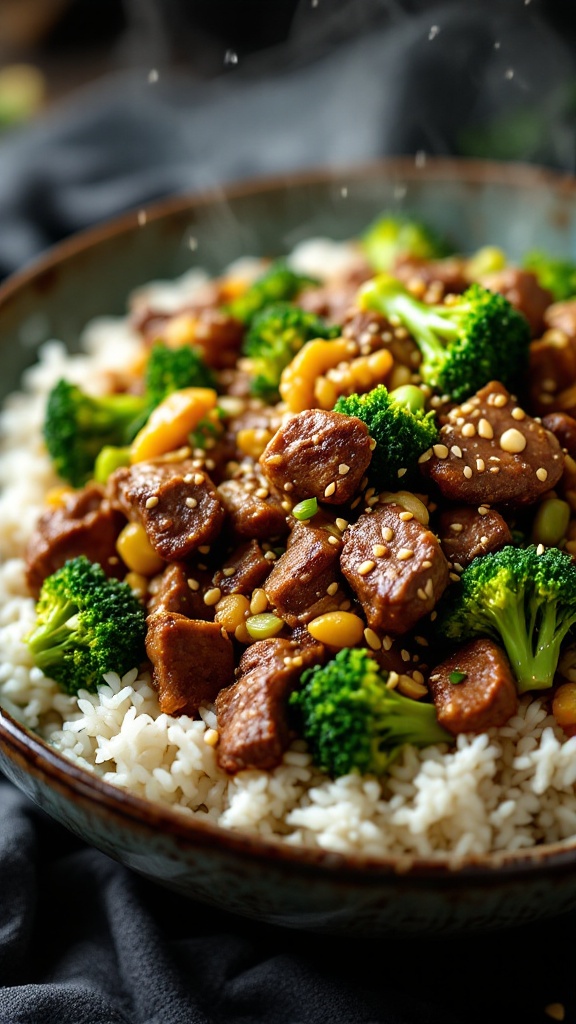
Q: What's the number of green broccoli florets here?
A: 11